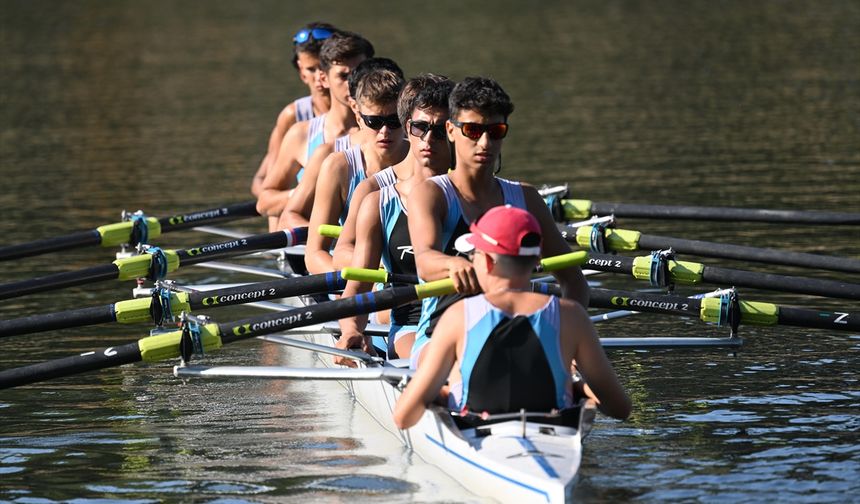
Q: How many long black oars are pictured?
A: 8